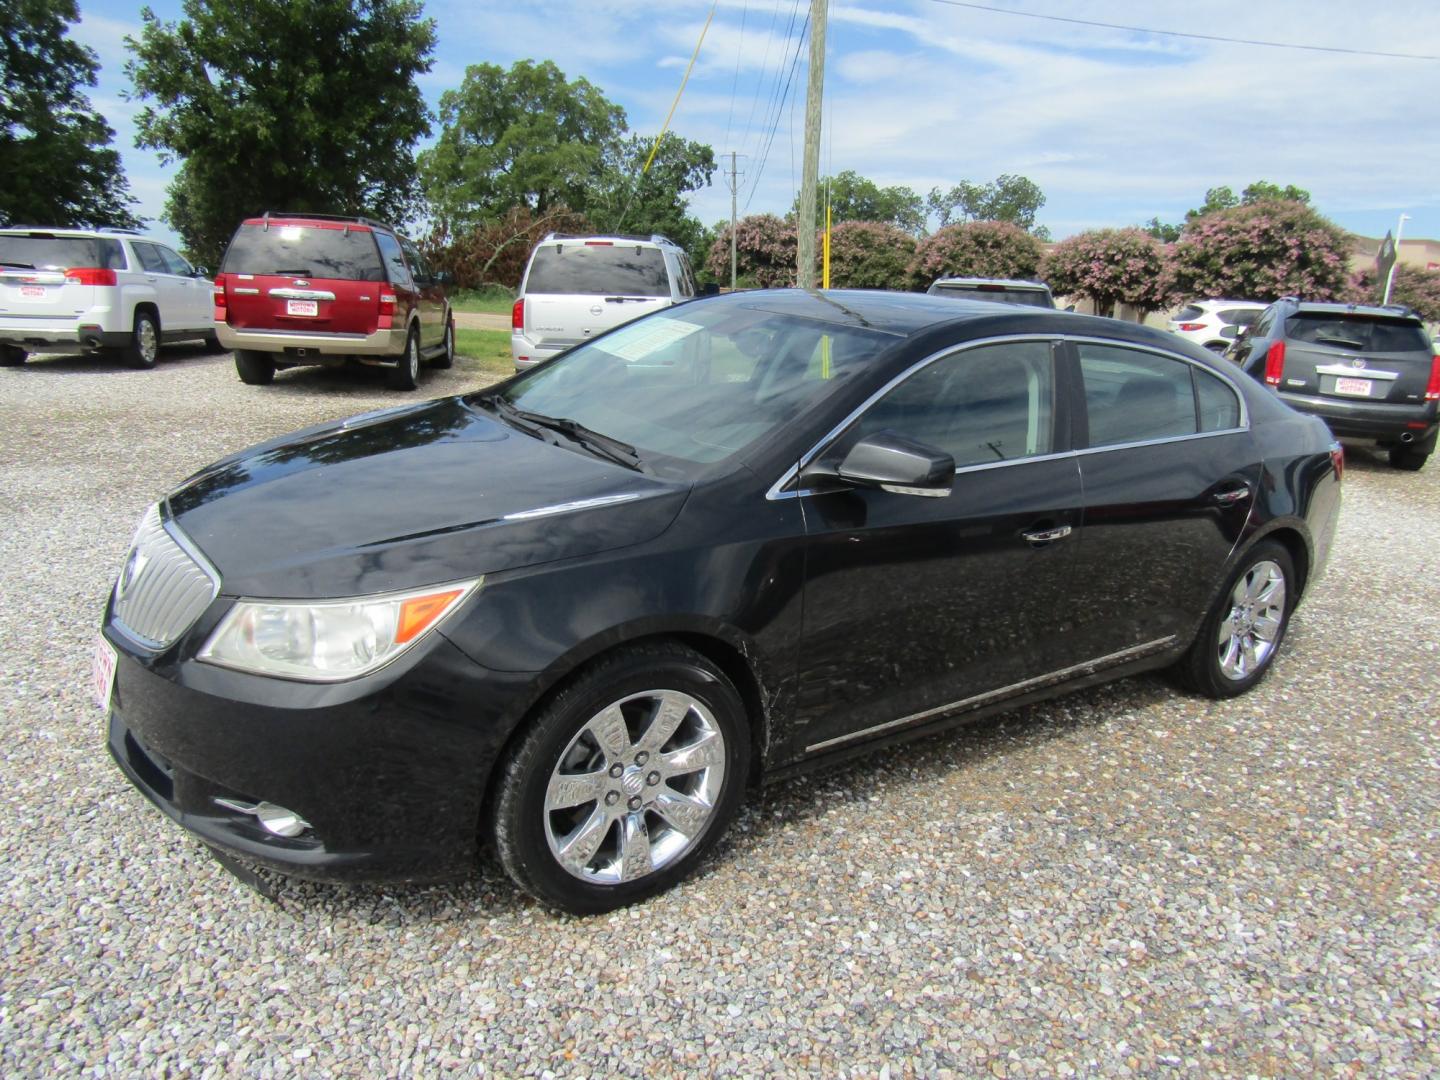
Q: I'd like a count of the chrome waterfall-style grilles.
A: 1